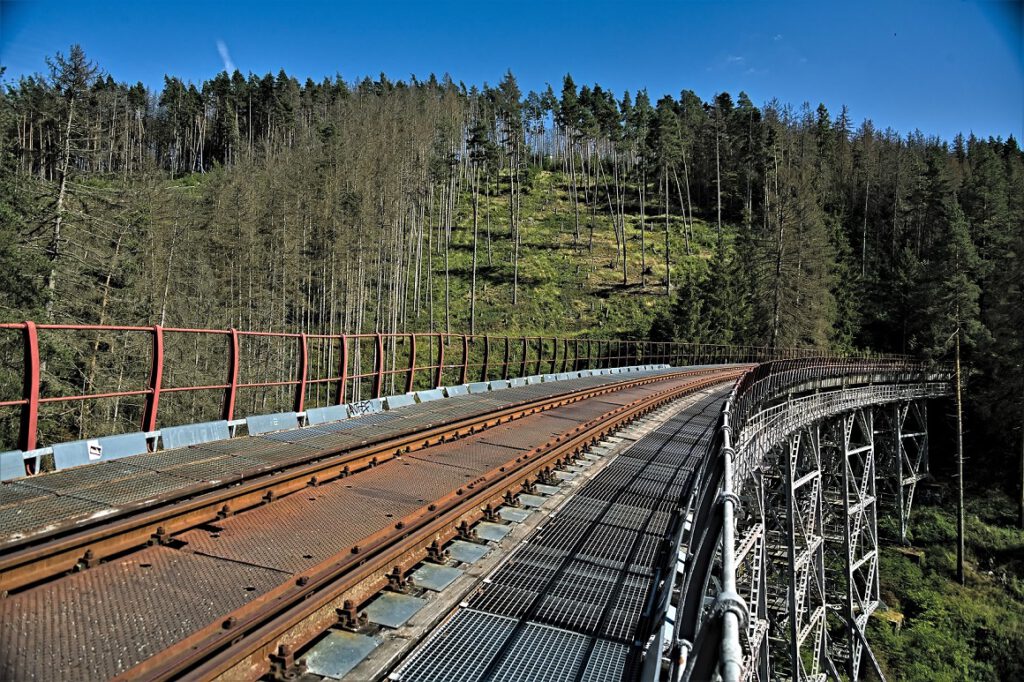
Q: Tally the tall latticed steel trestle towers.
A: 4